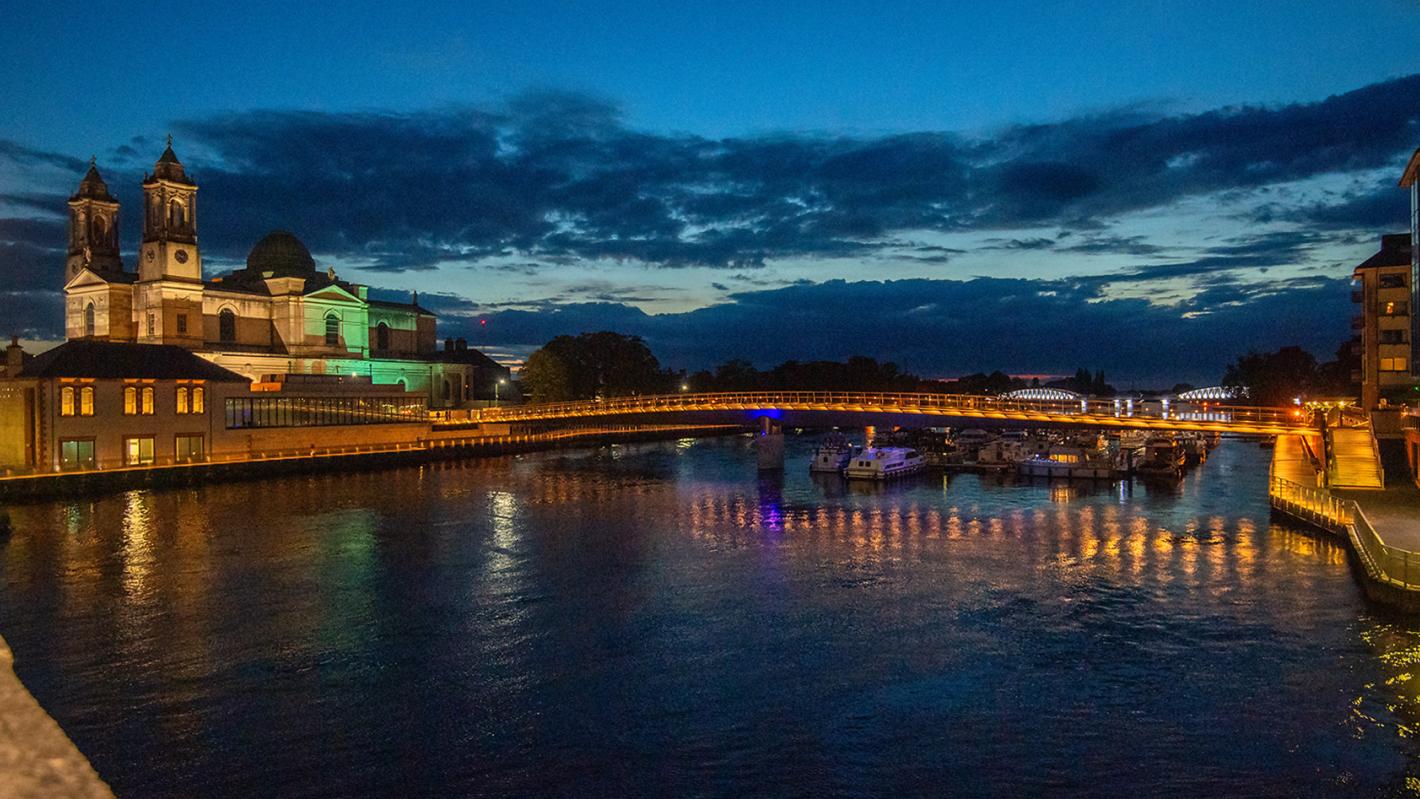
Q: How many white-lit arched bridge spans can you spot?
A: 2